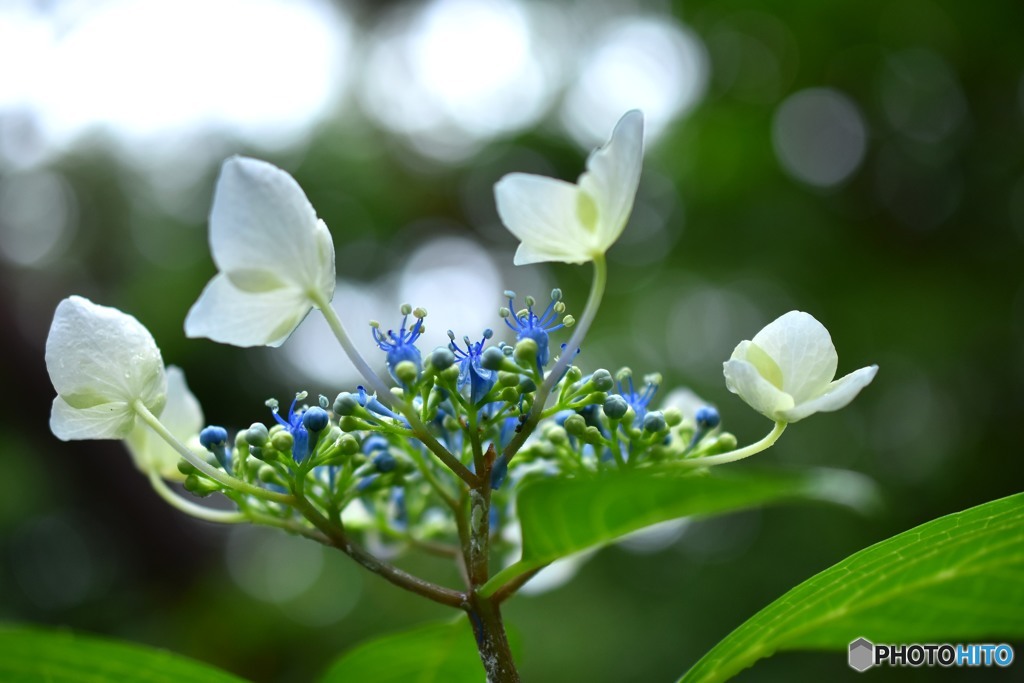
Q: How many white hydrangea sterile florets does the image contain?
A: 5